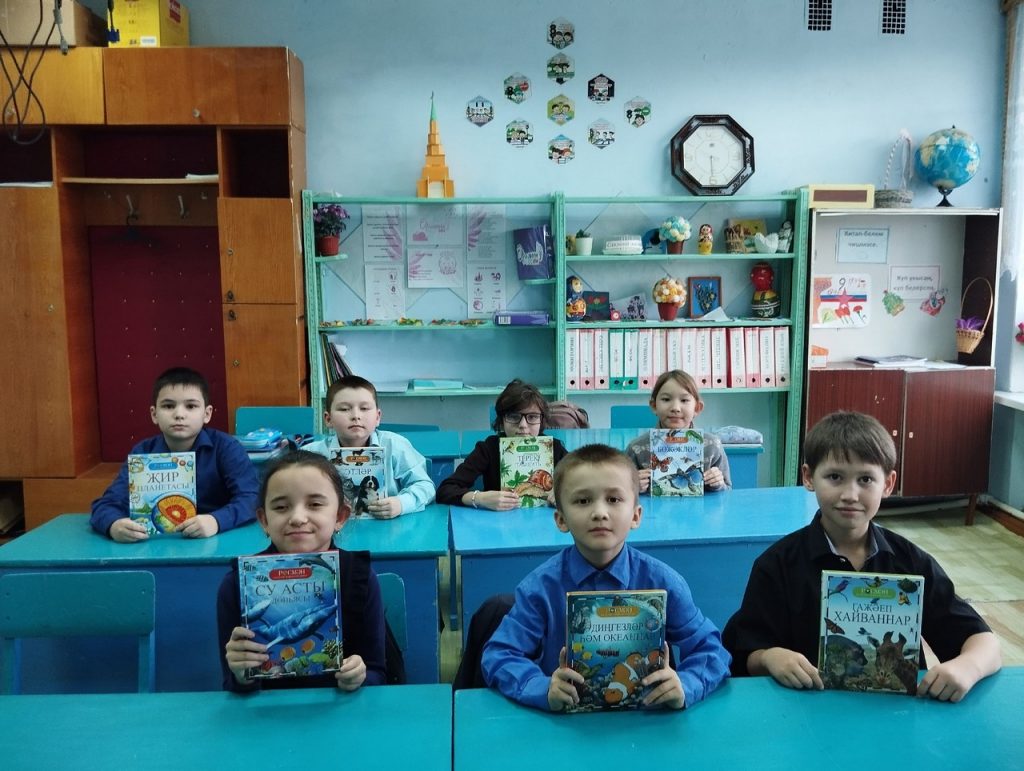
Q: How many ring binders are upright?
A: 15